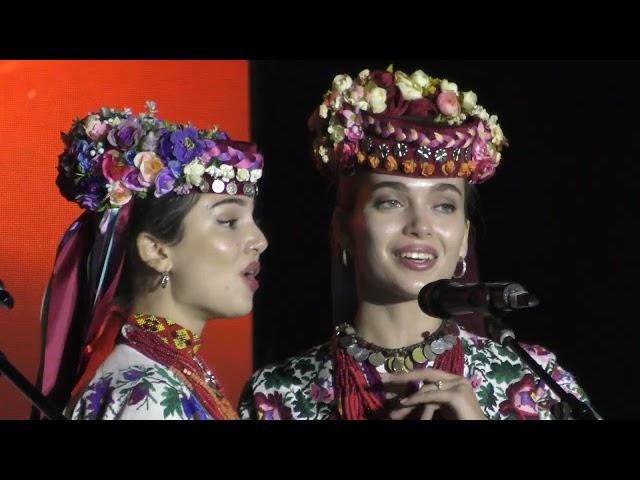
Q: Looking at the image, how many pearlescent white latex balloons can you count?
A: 0